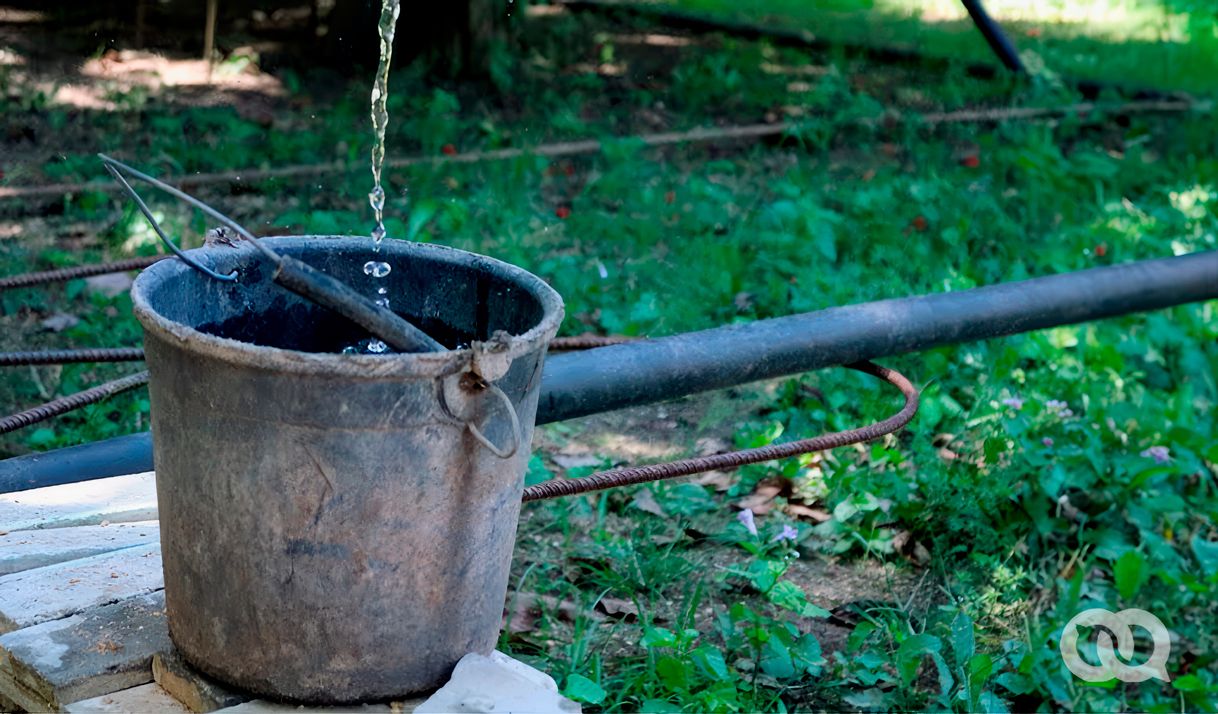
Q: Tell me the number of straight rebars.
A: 3